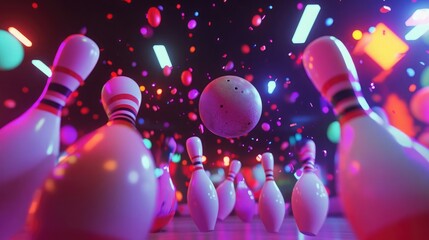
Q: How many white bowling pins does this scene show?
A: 7